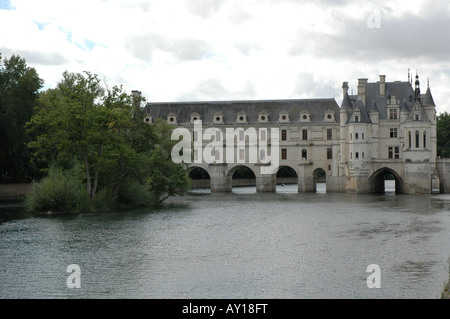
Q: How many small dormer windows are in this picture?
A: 9